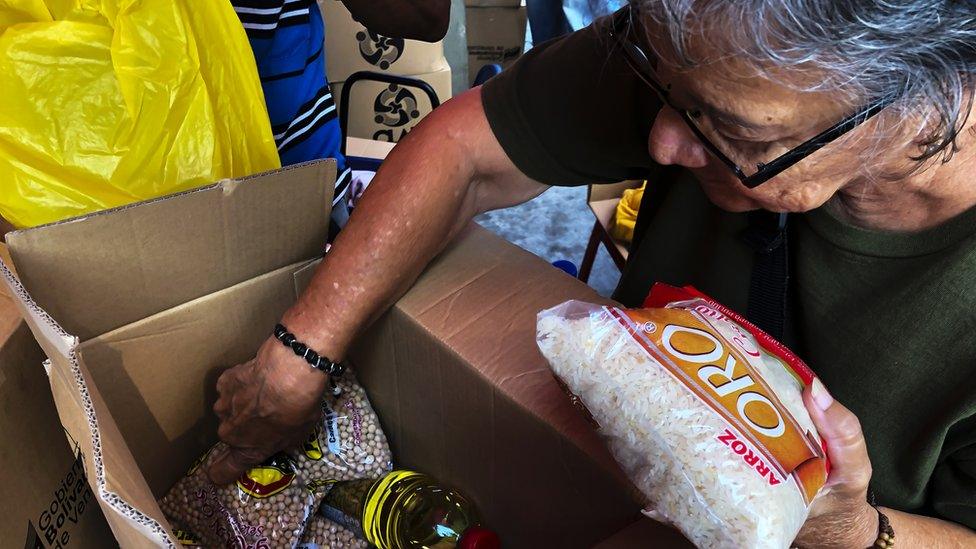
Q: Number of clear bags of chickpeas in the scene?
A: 3